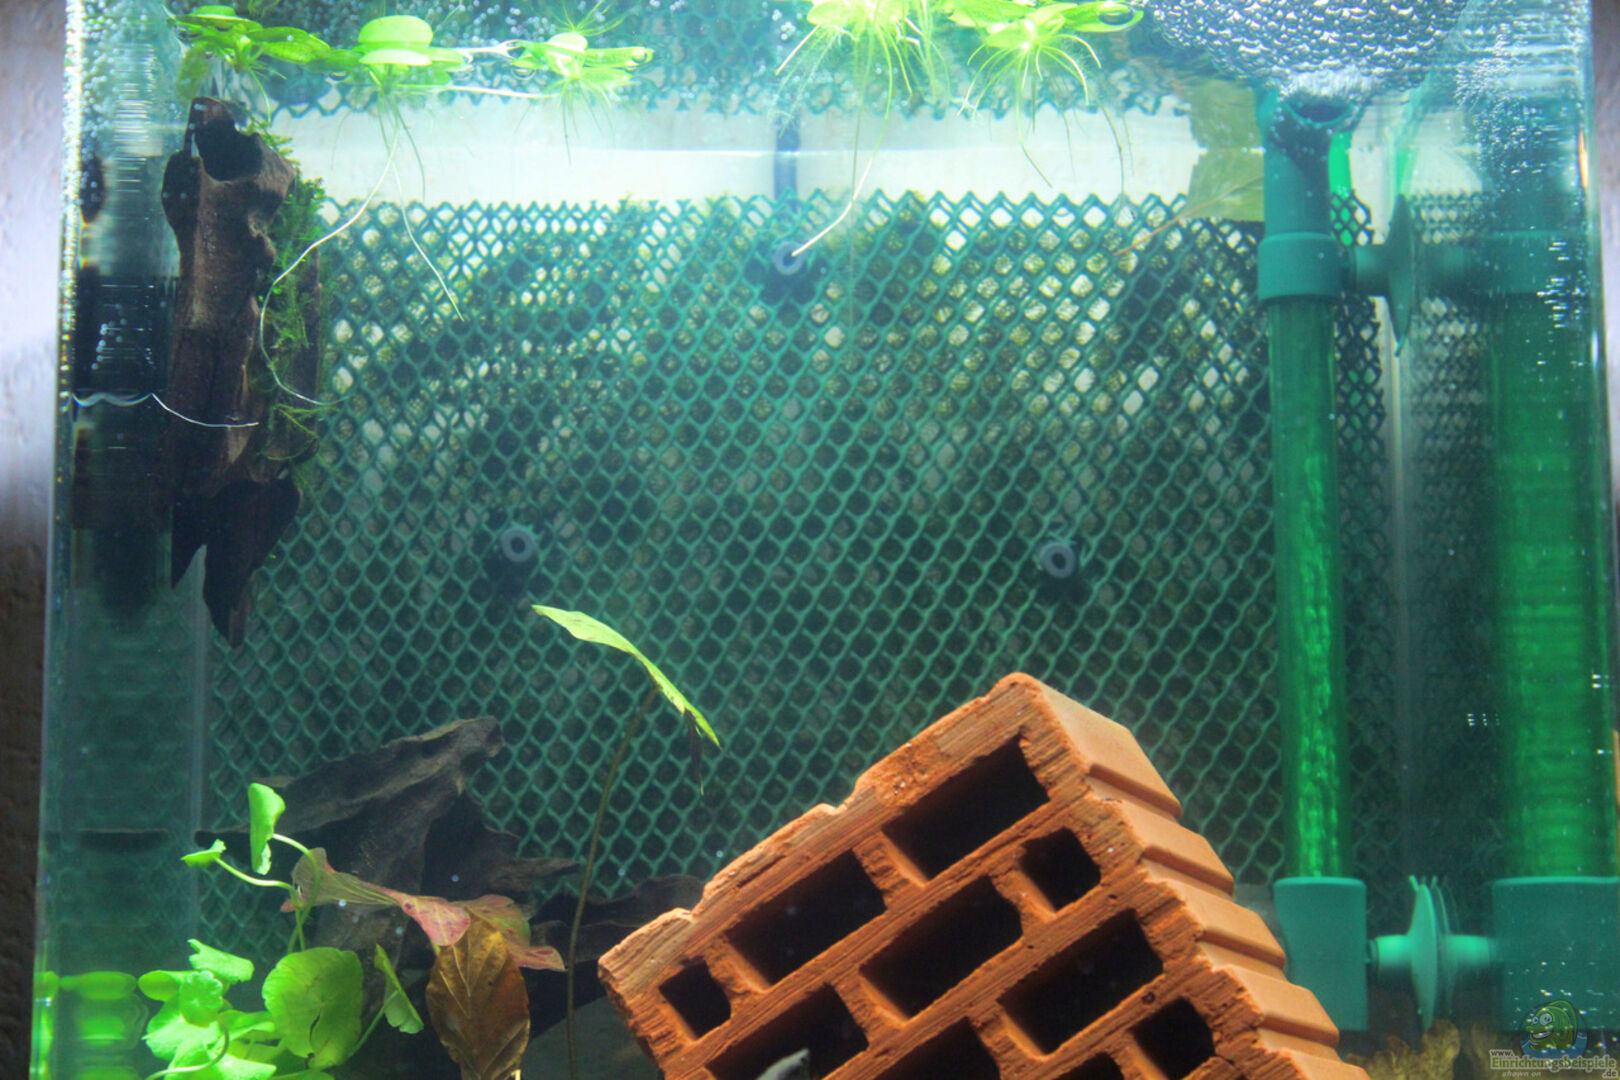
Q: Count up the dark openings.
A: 10